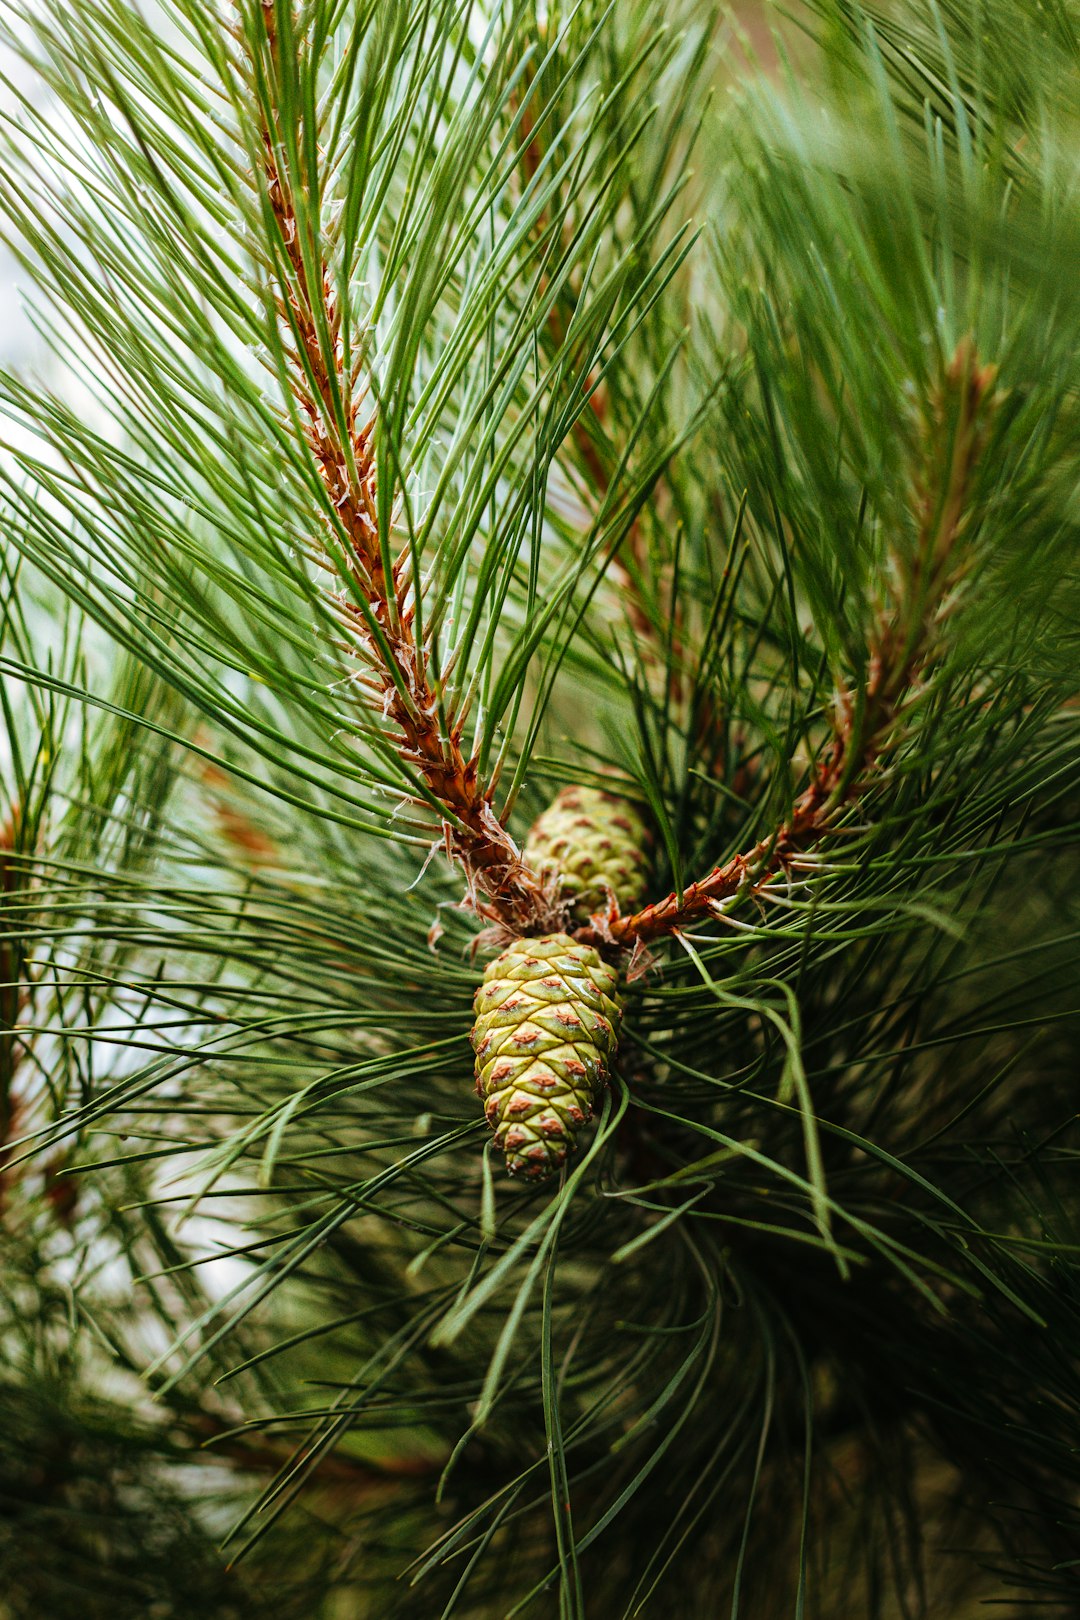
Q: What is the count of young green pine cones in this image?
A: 2